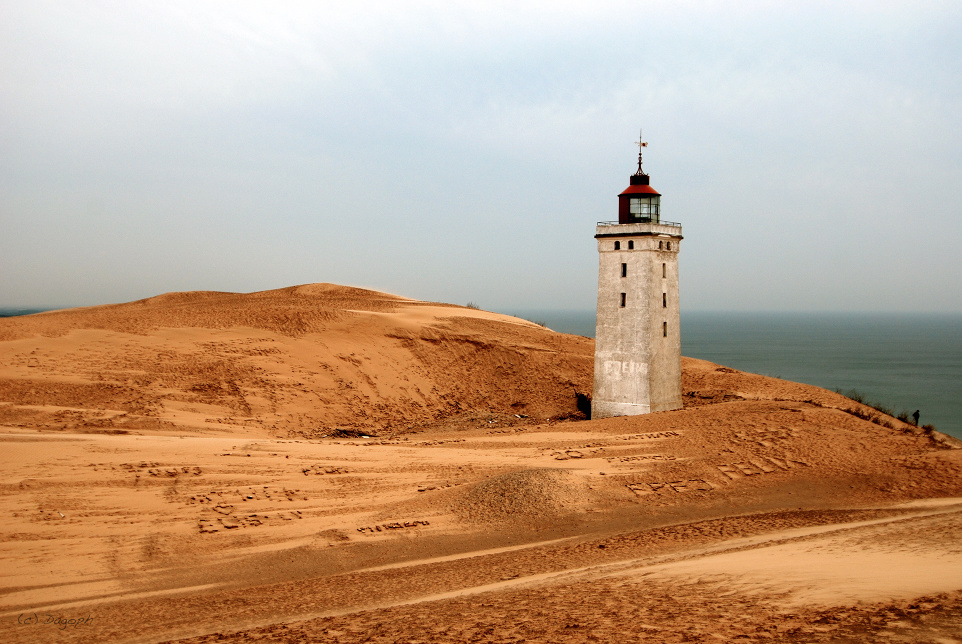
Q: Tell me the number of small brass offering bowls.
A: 0